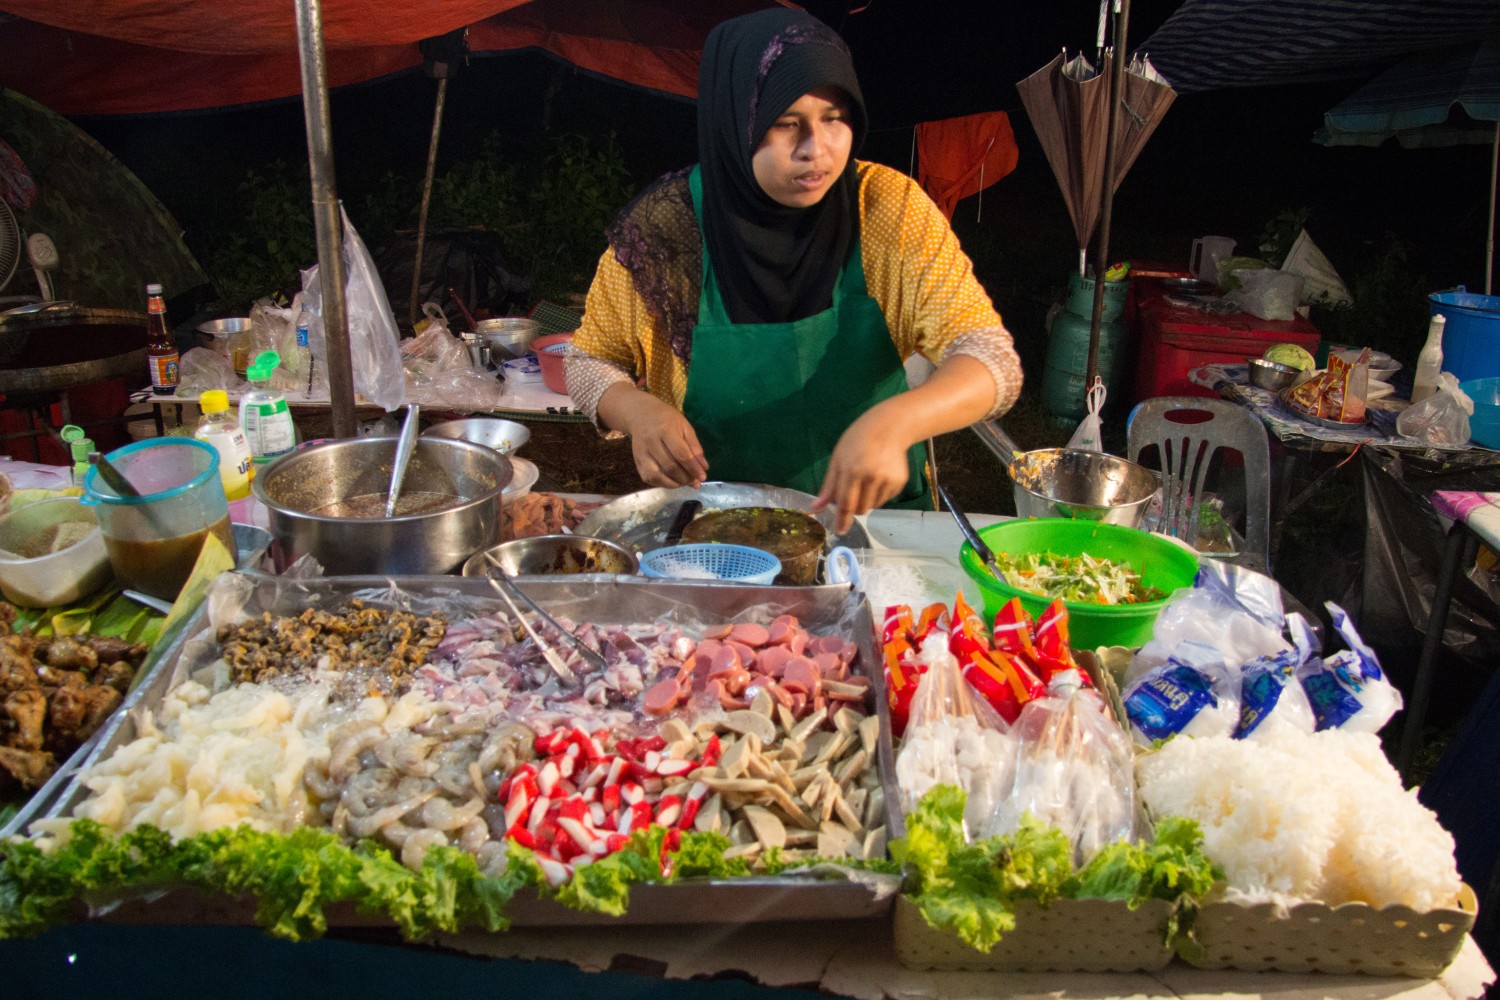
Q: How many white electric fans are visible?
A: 1